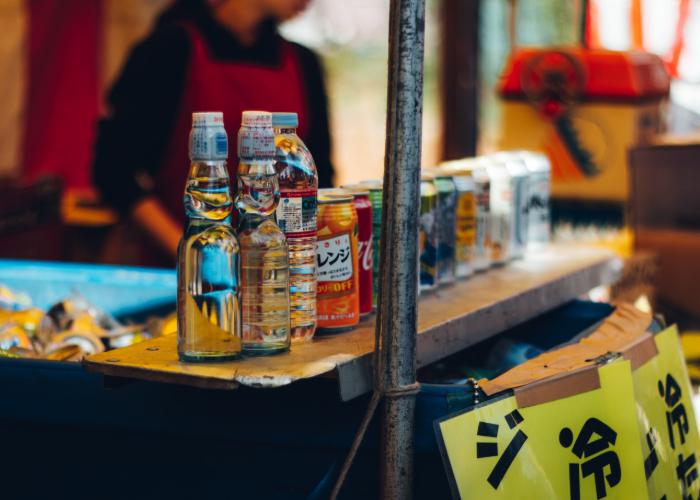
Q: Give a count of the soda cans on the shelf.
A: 10